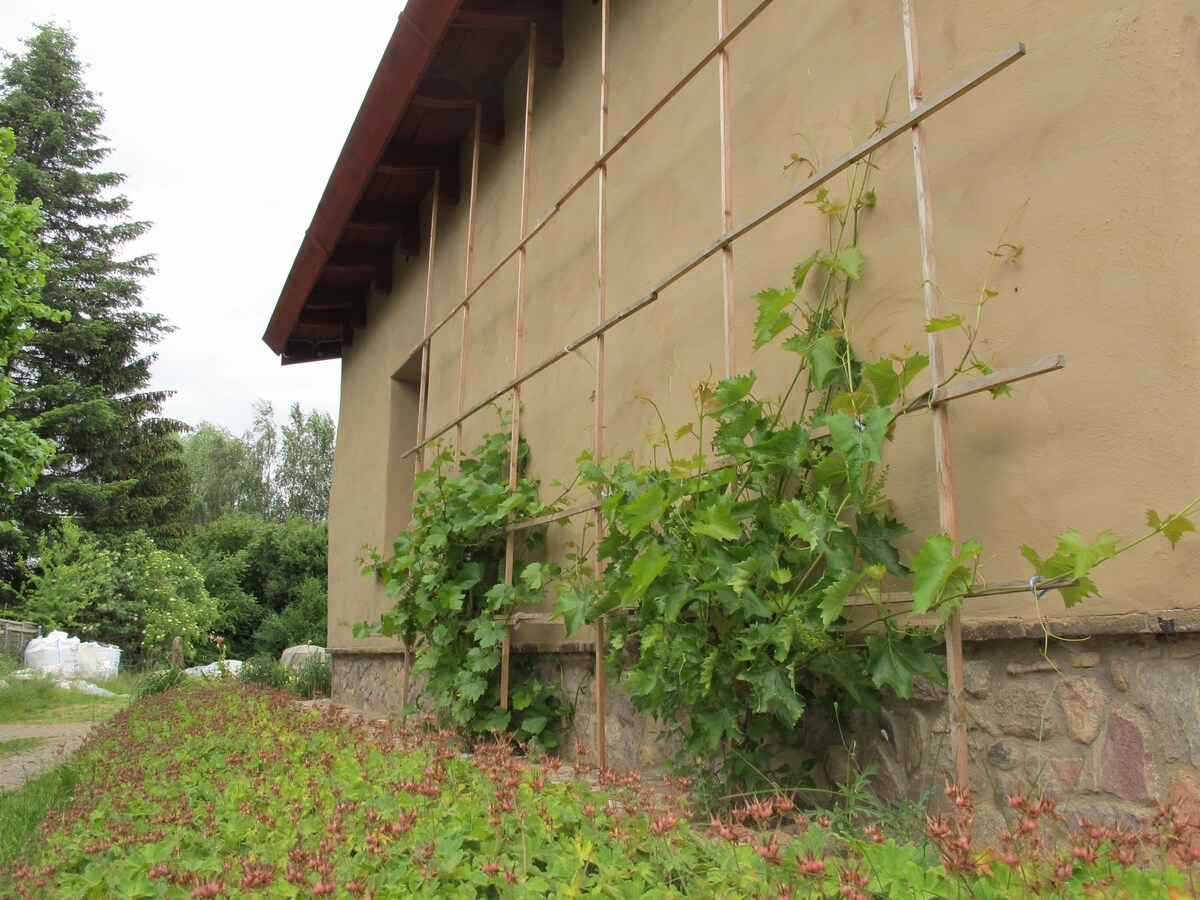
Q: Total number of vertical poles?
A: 6